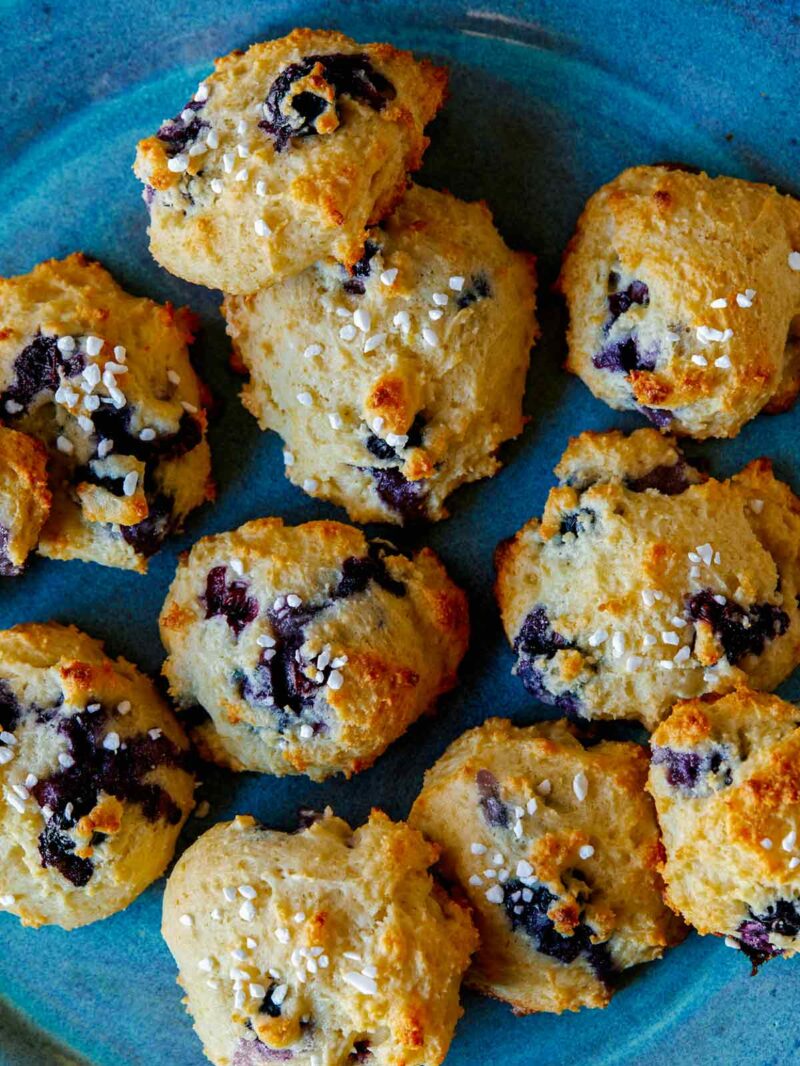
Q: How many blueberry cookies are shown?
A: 11